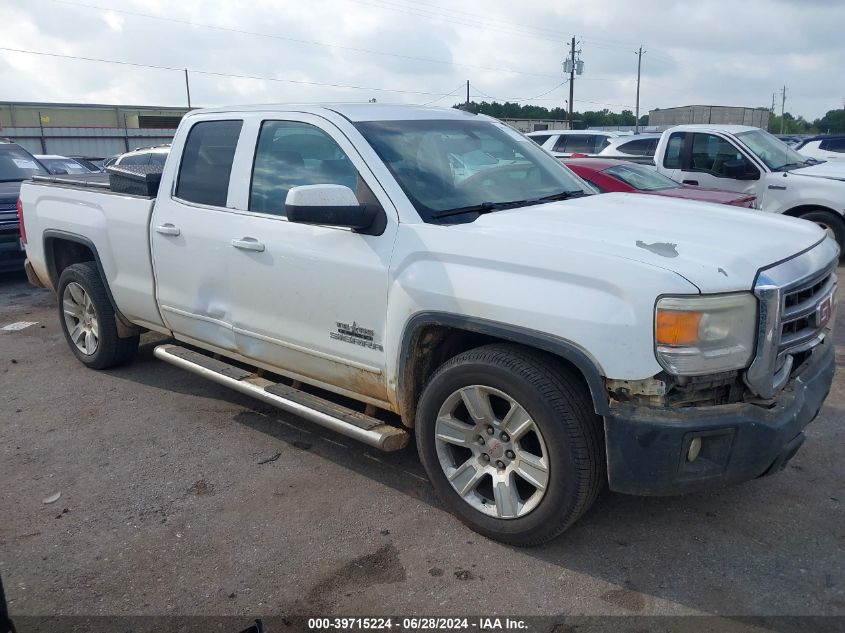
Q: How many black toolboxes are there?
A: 1